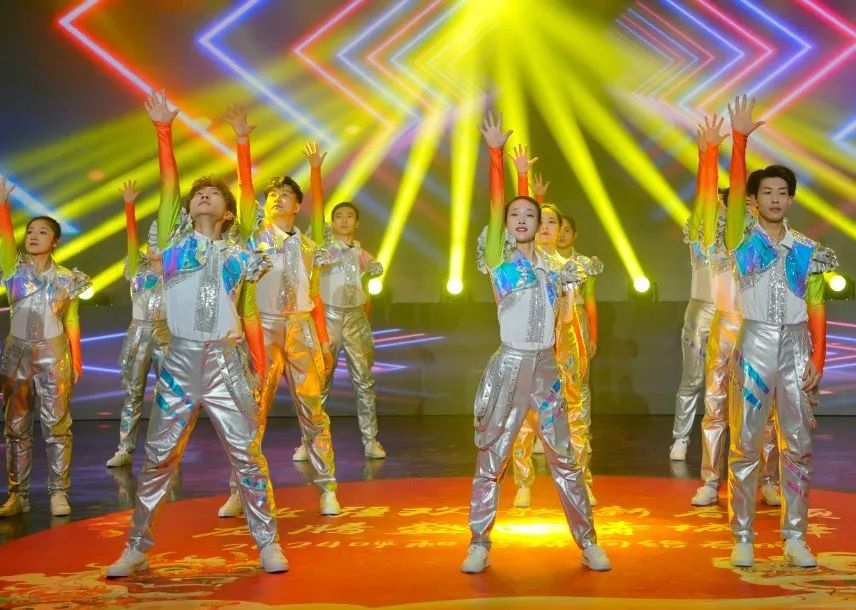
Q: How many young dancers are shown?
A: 11